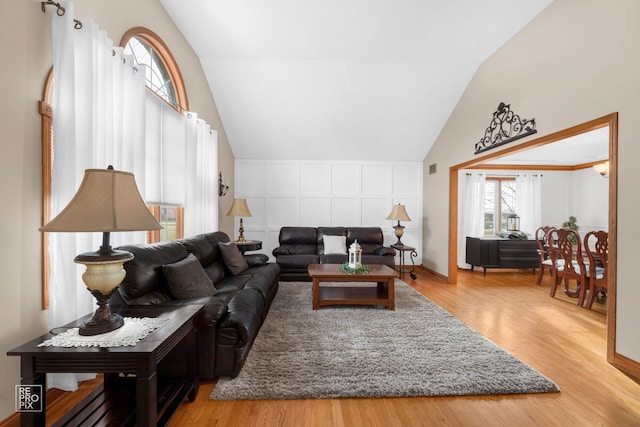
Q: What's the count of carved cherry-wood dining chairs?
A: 3